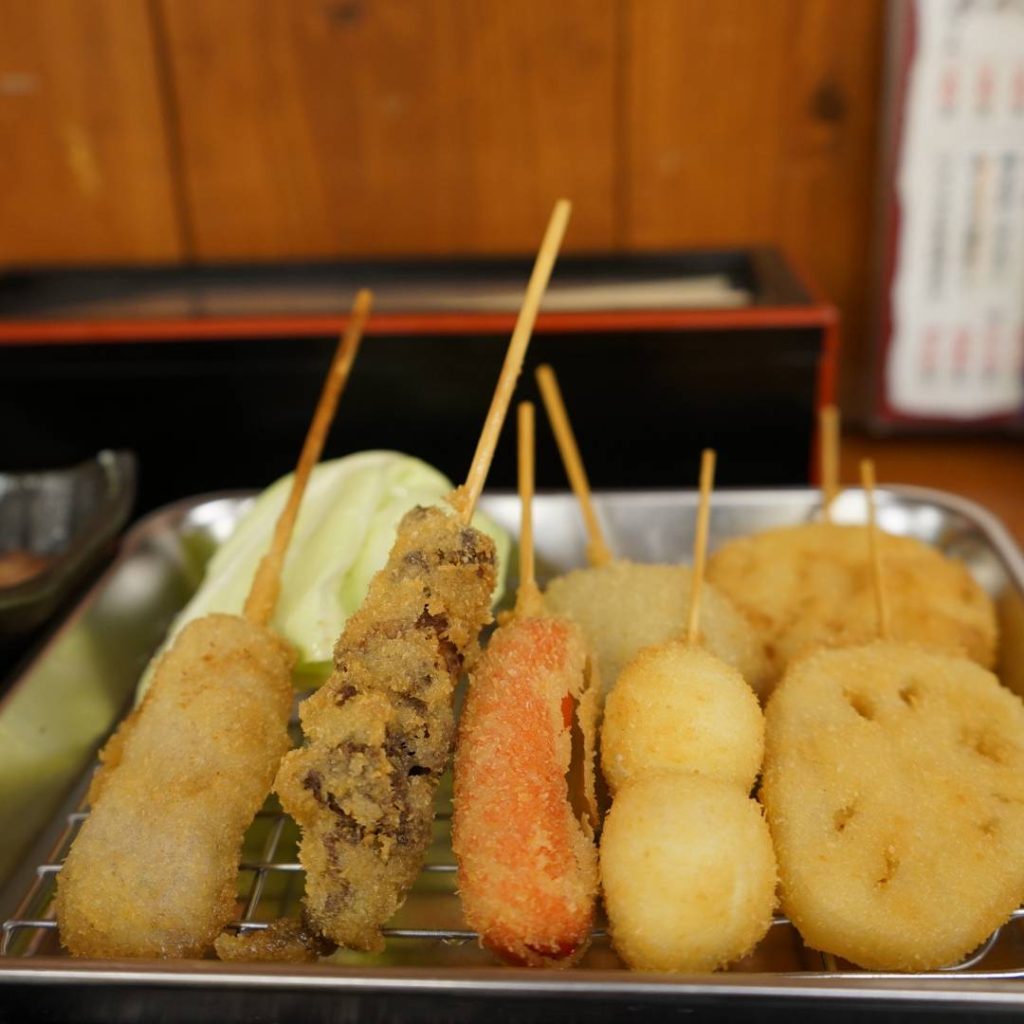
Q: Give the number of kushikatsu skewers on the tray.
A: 7